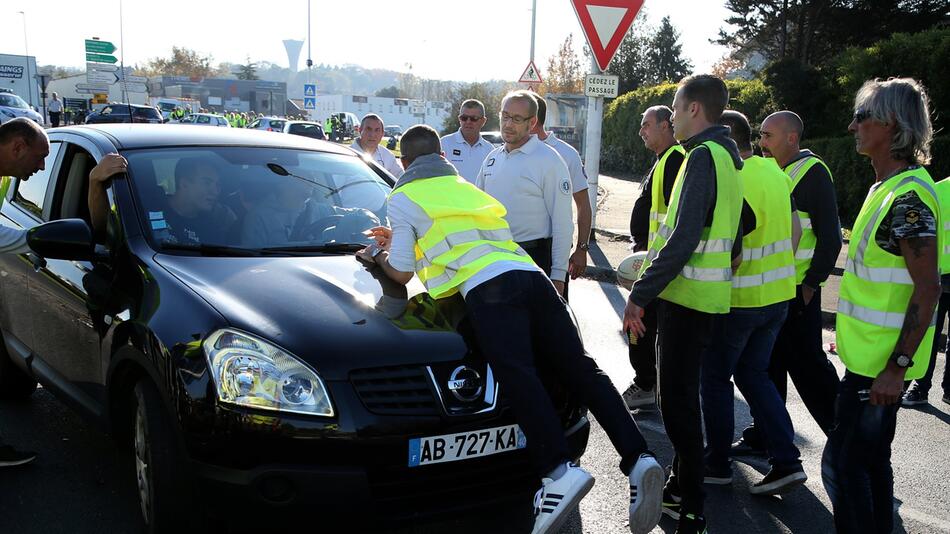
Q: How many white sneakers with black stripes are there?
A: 2